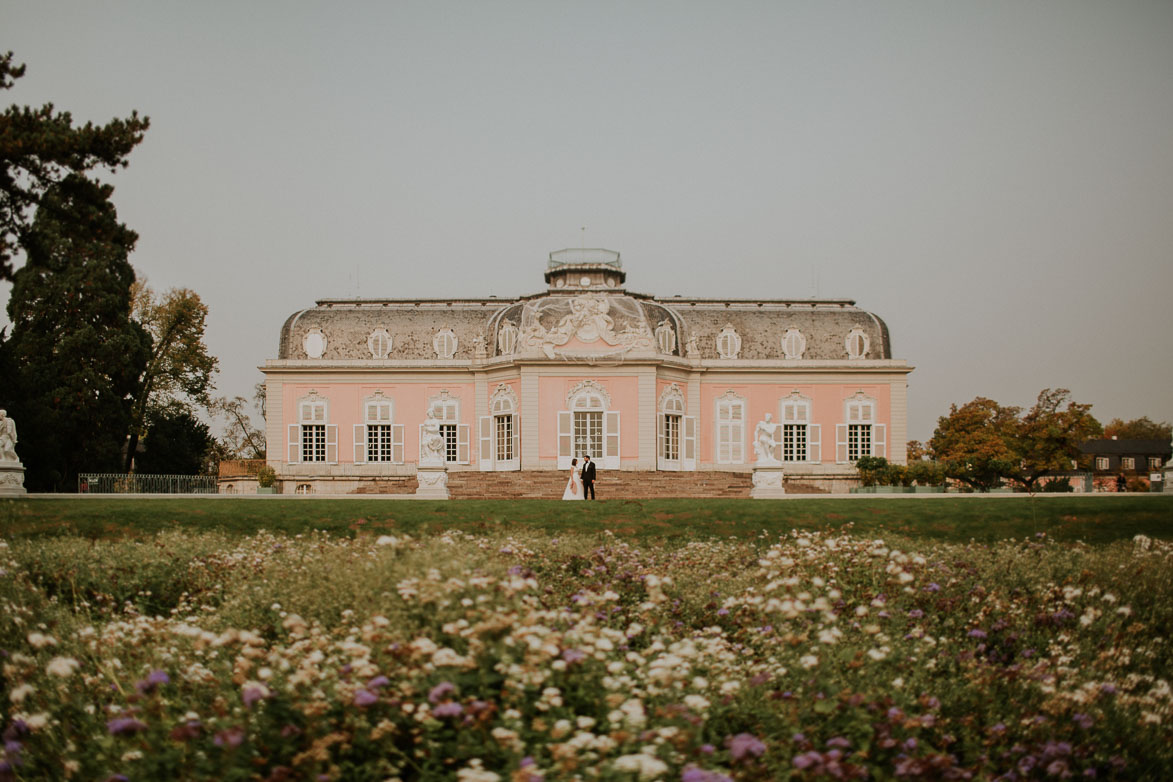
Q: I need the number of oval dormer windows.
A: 8